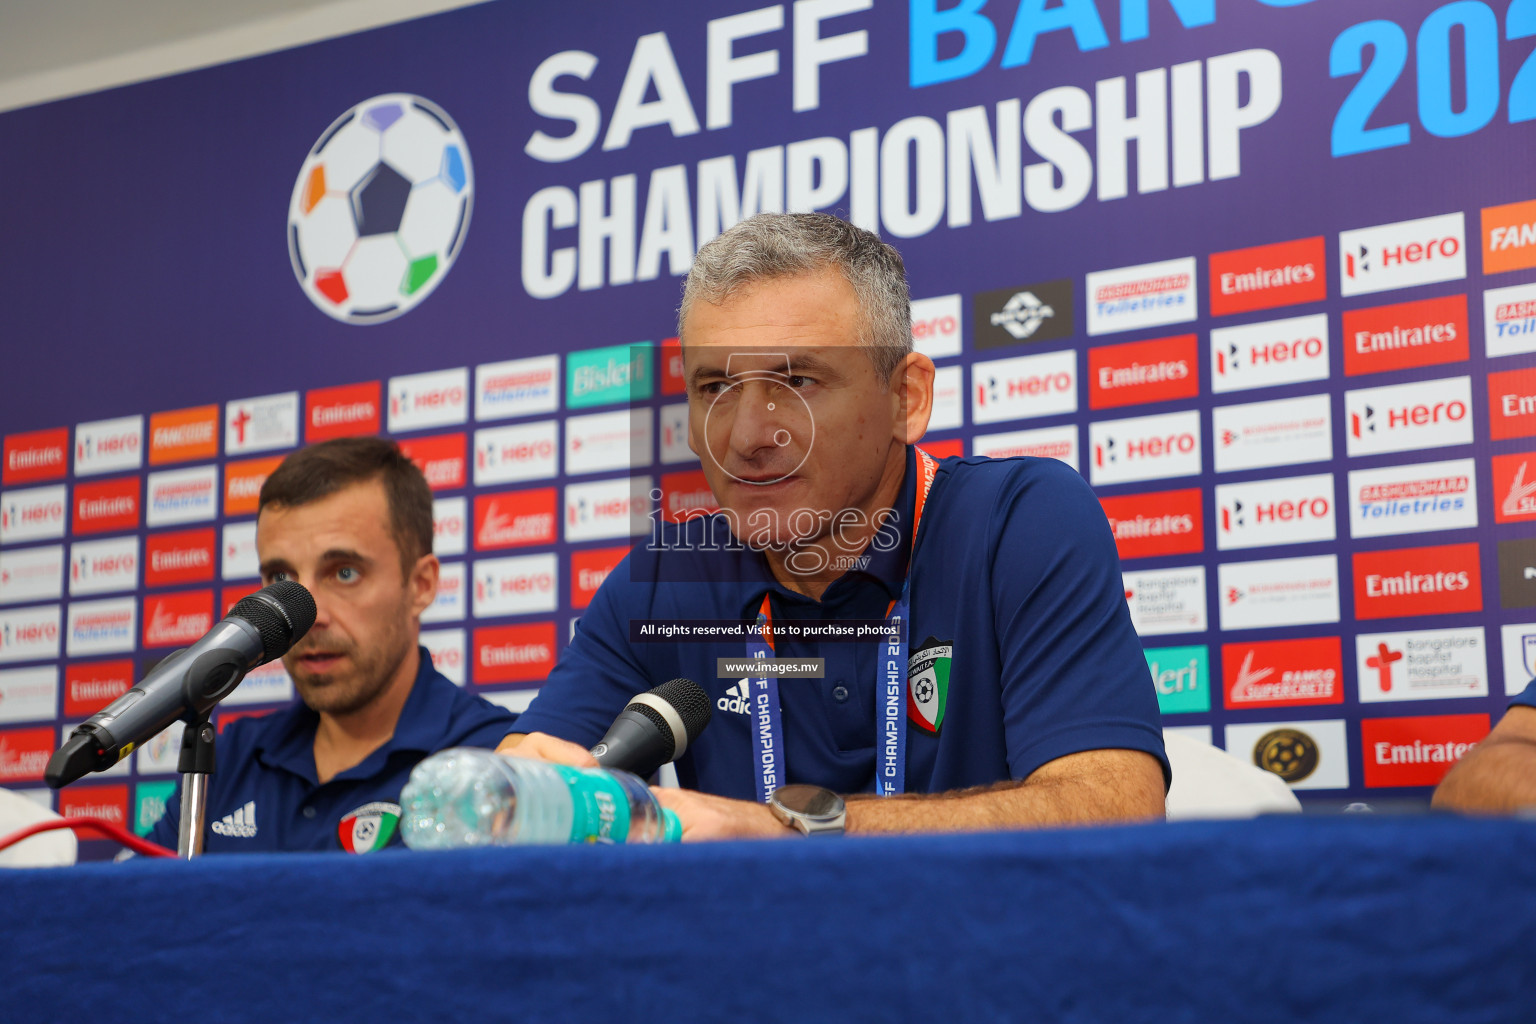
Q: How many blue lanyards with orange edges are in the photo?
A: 1